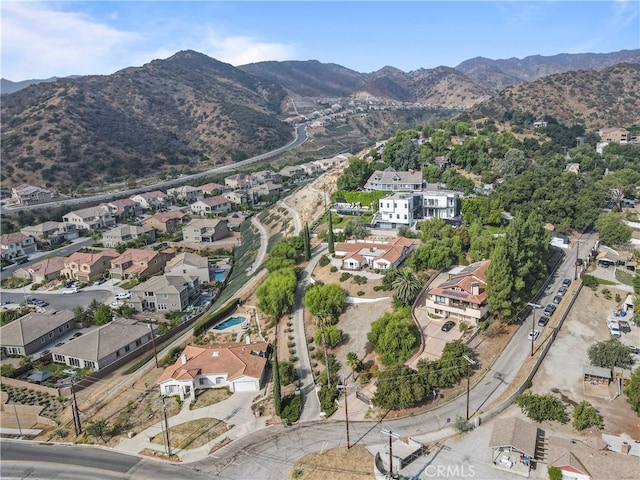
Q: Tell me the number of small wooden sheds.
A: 1